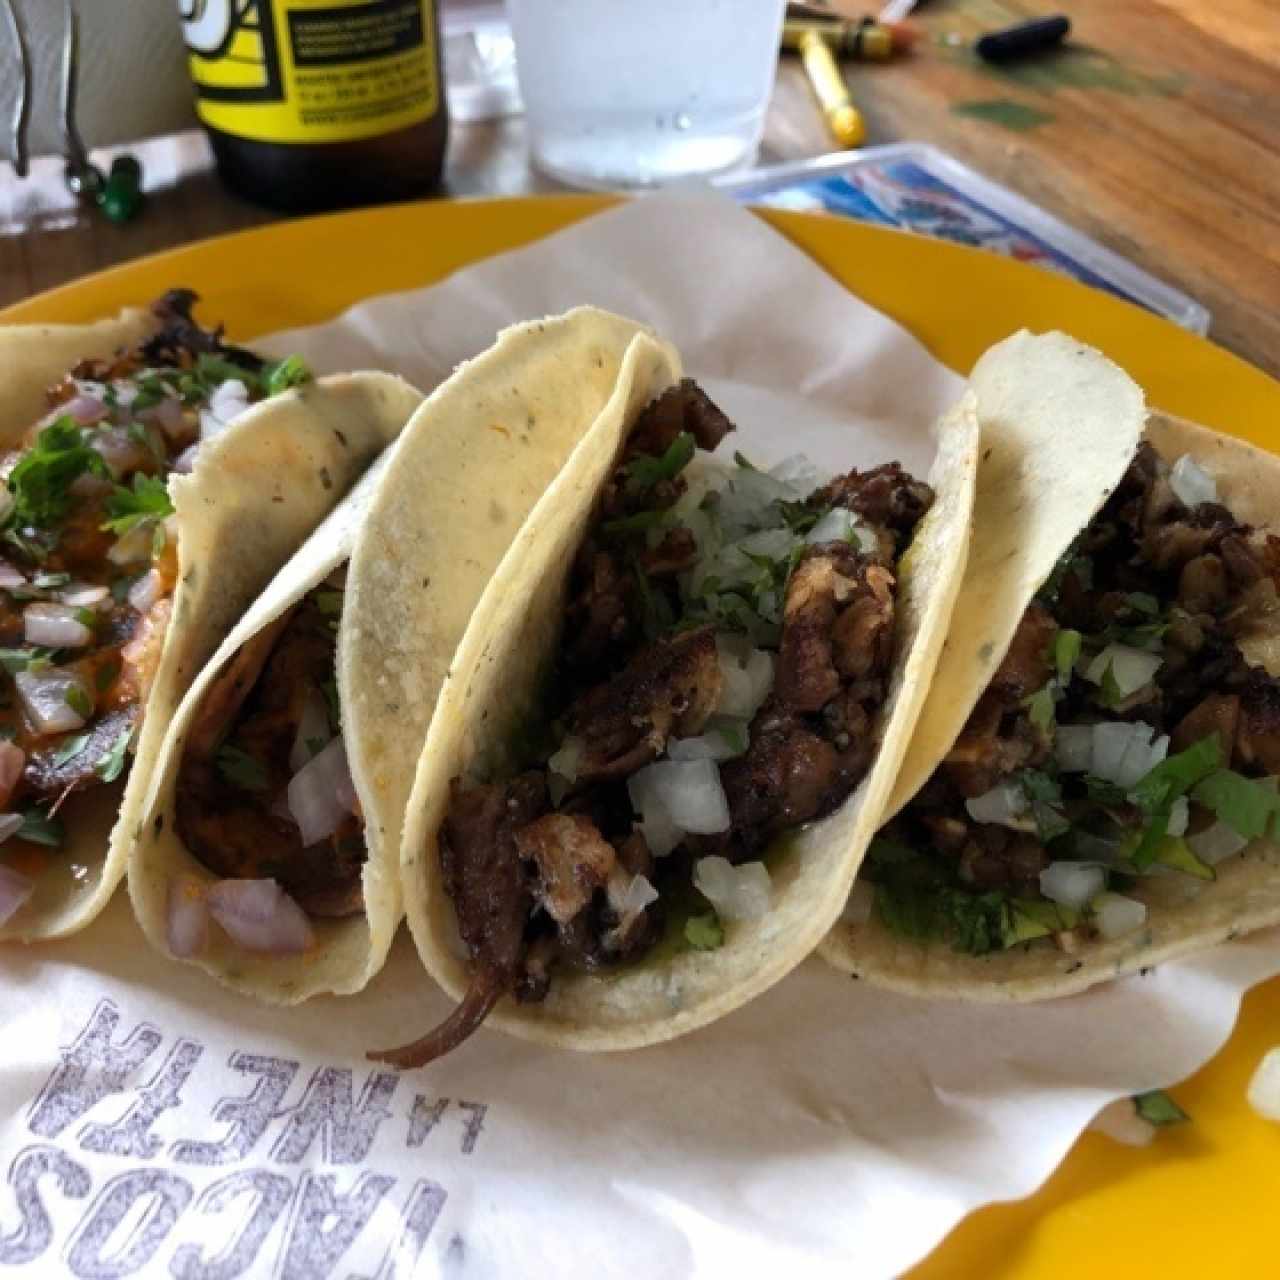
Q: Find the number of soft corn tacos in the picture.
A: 4